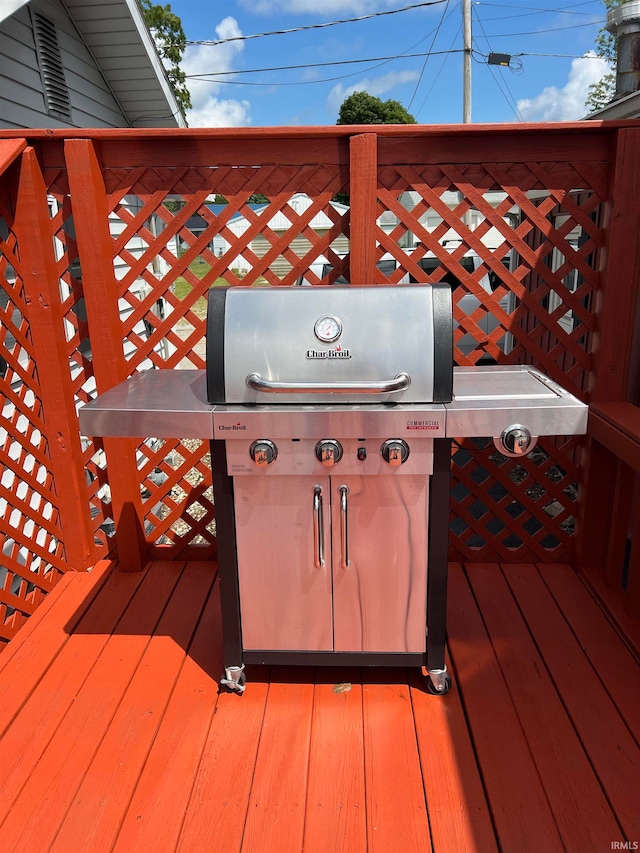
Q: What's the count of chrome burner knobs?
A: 4